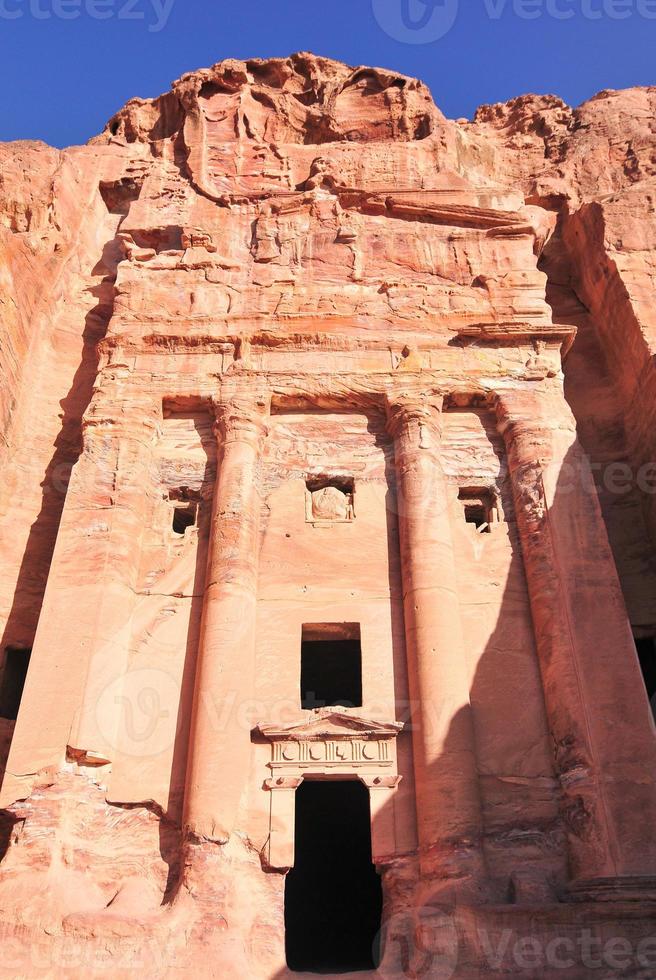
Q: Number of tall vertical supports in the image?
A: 4